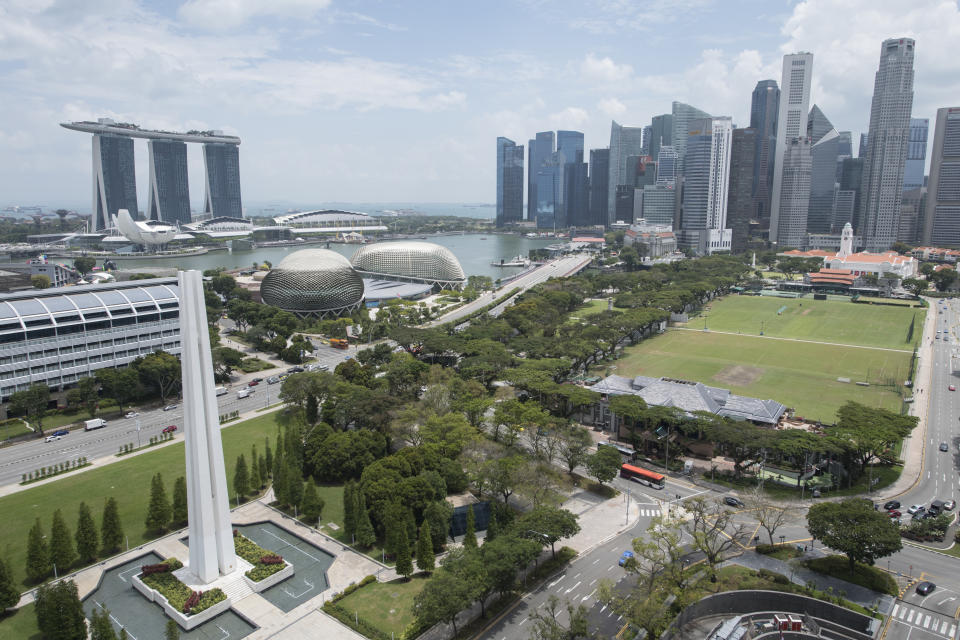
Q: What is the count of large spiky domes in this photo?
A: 2